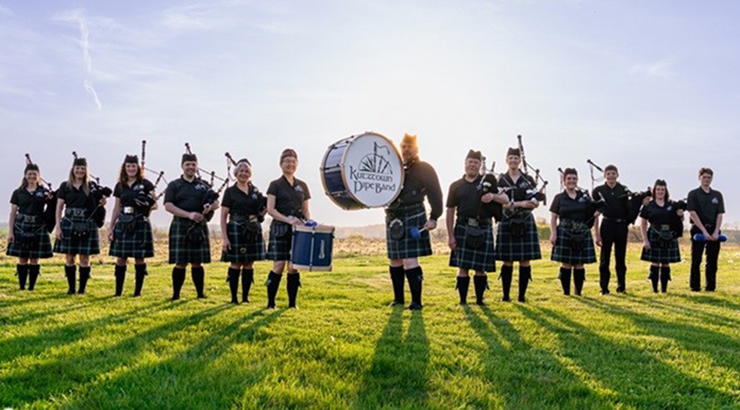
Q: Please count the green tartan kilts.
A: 11